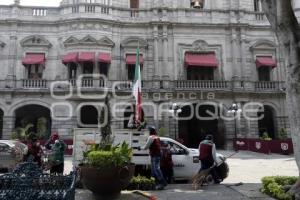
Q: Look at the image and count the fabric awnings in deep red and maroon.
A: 7